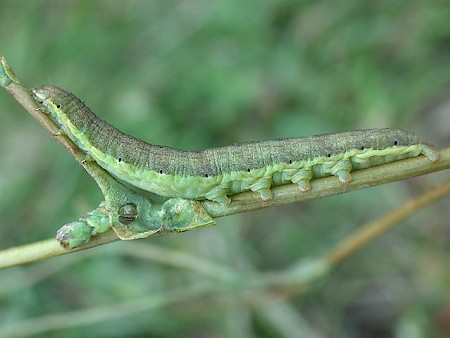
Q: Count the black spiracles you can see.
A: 9